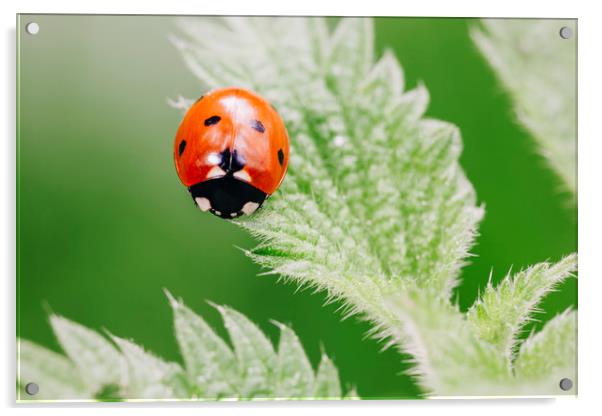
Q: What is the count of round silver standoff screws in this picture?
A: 4